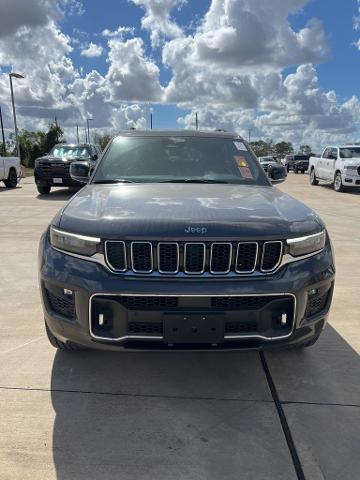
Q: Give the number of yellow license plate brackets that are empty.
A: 0